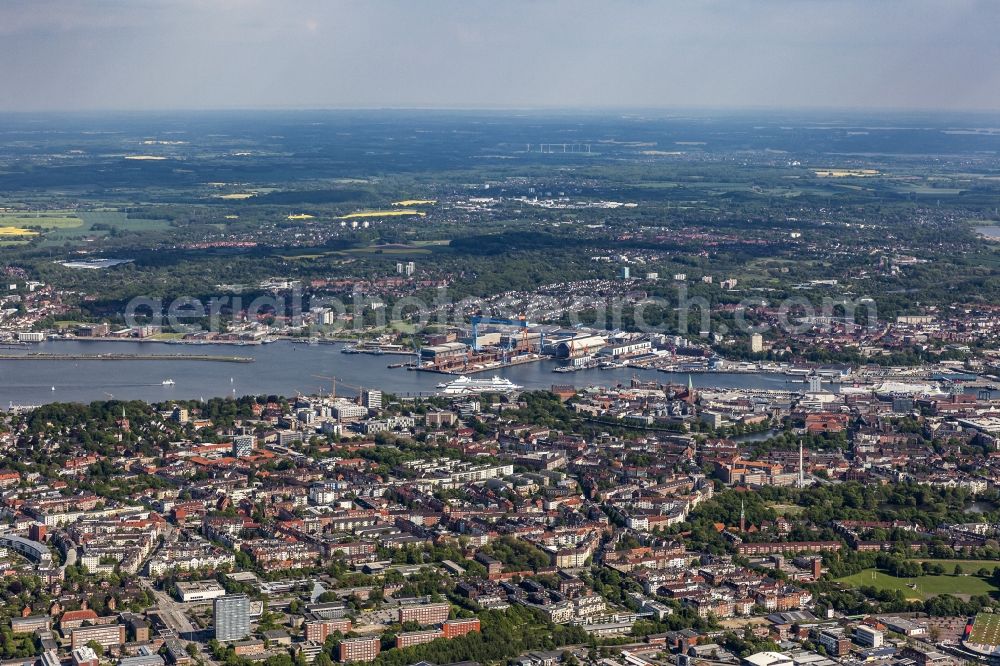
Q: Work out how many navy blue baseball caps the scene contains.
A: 0